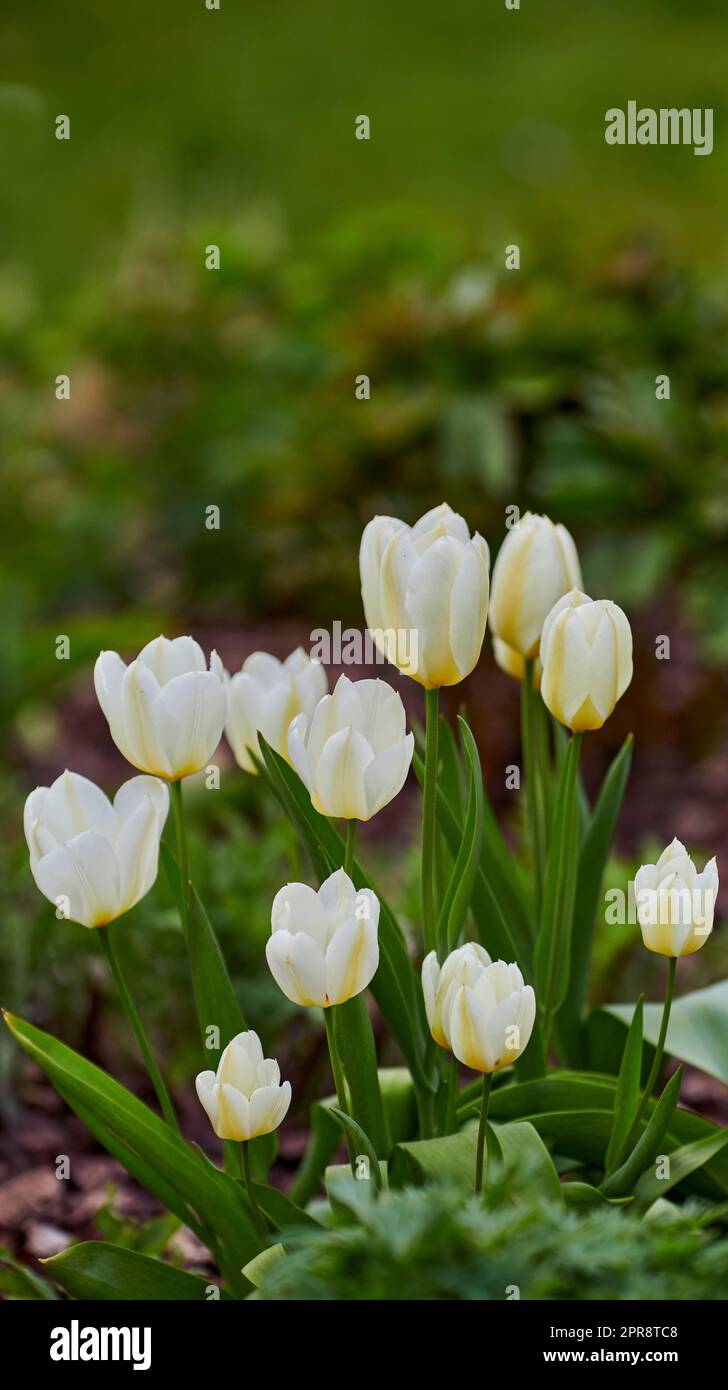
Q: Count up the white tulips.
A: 13